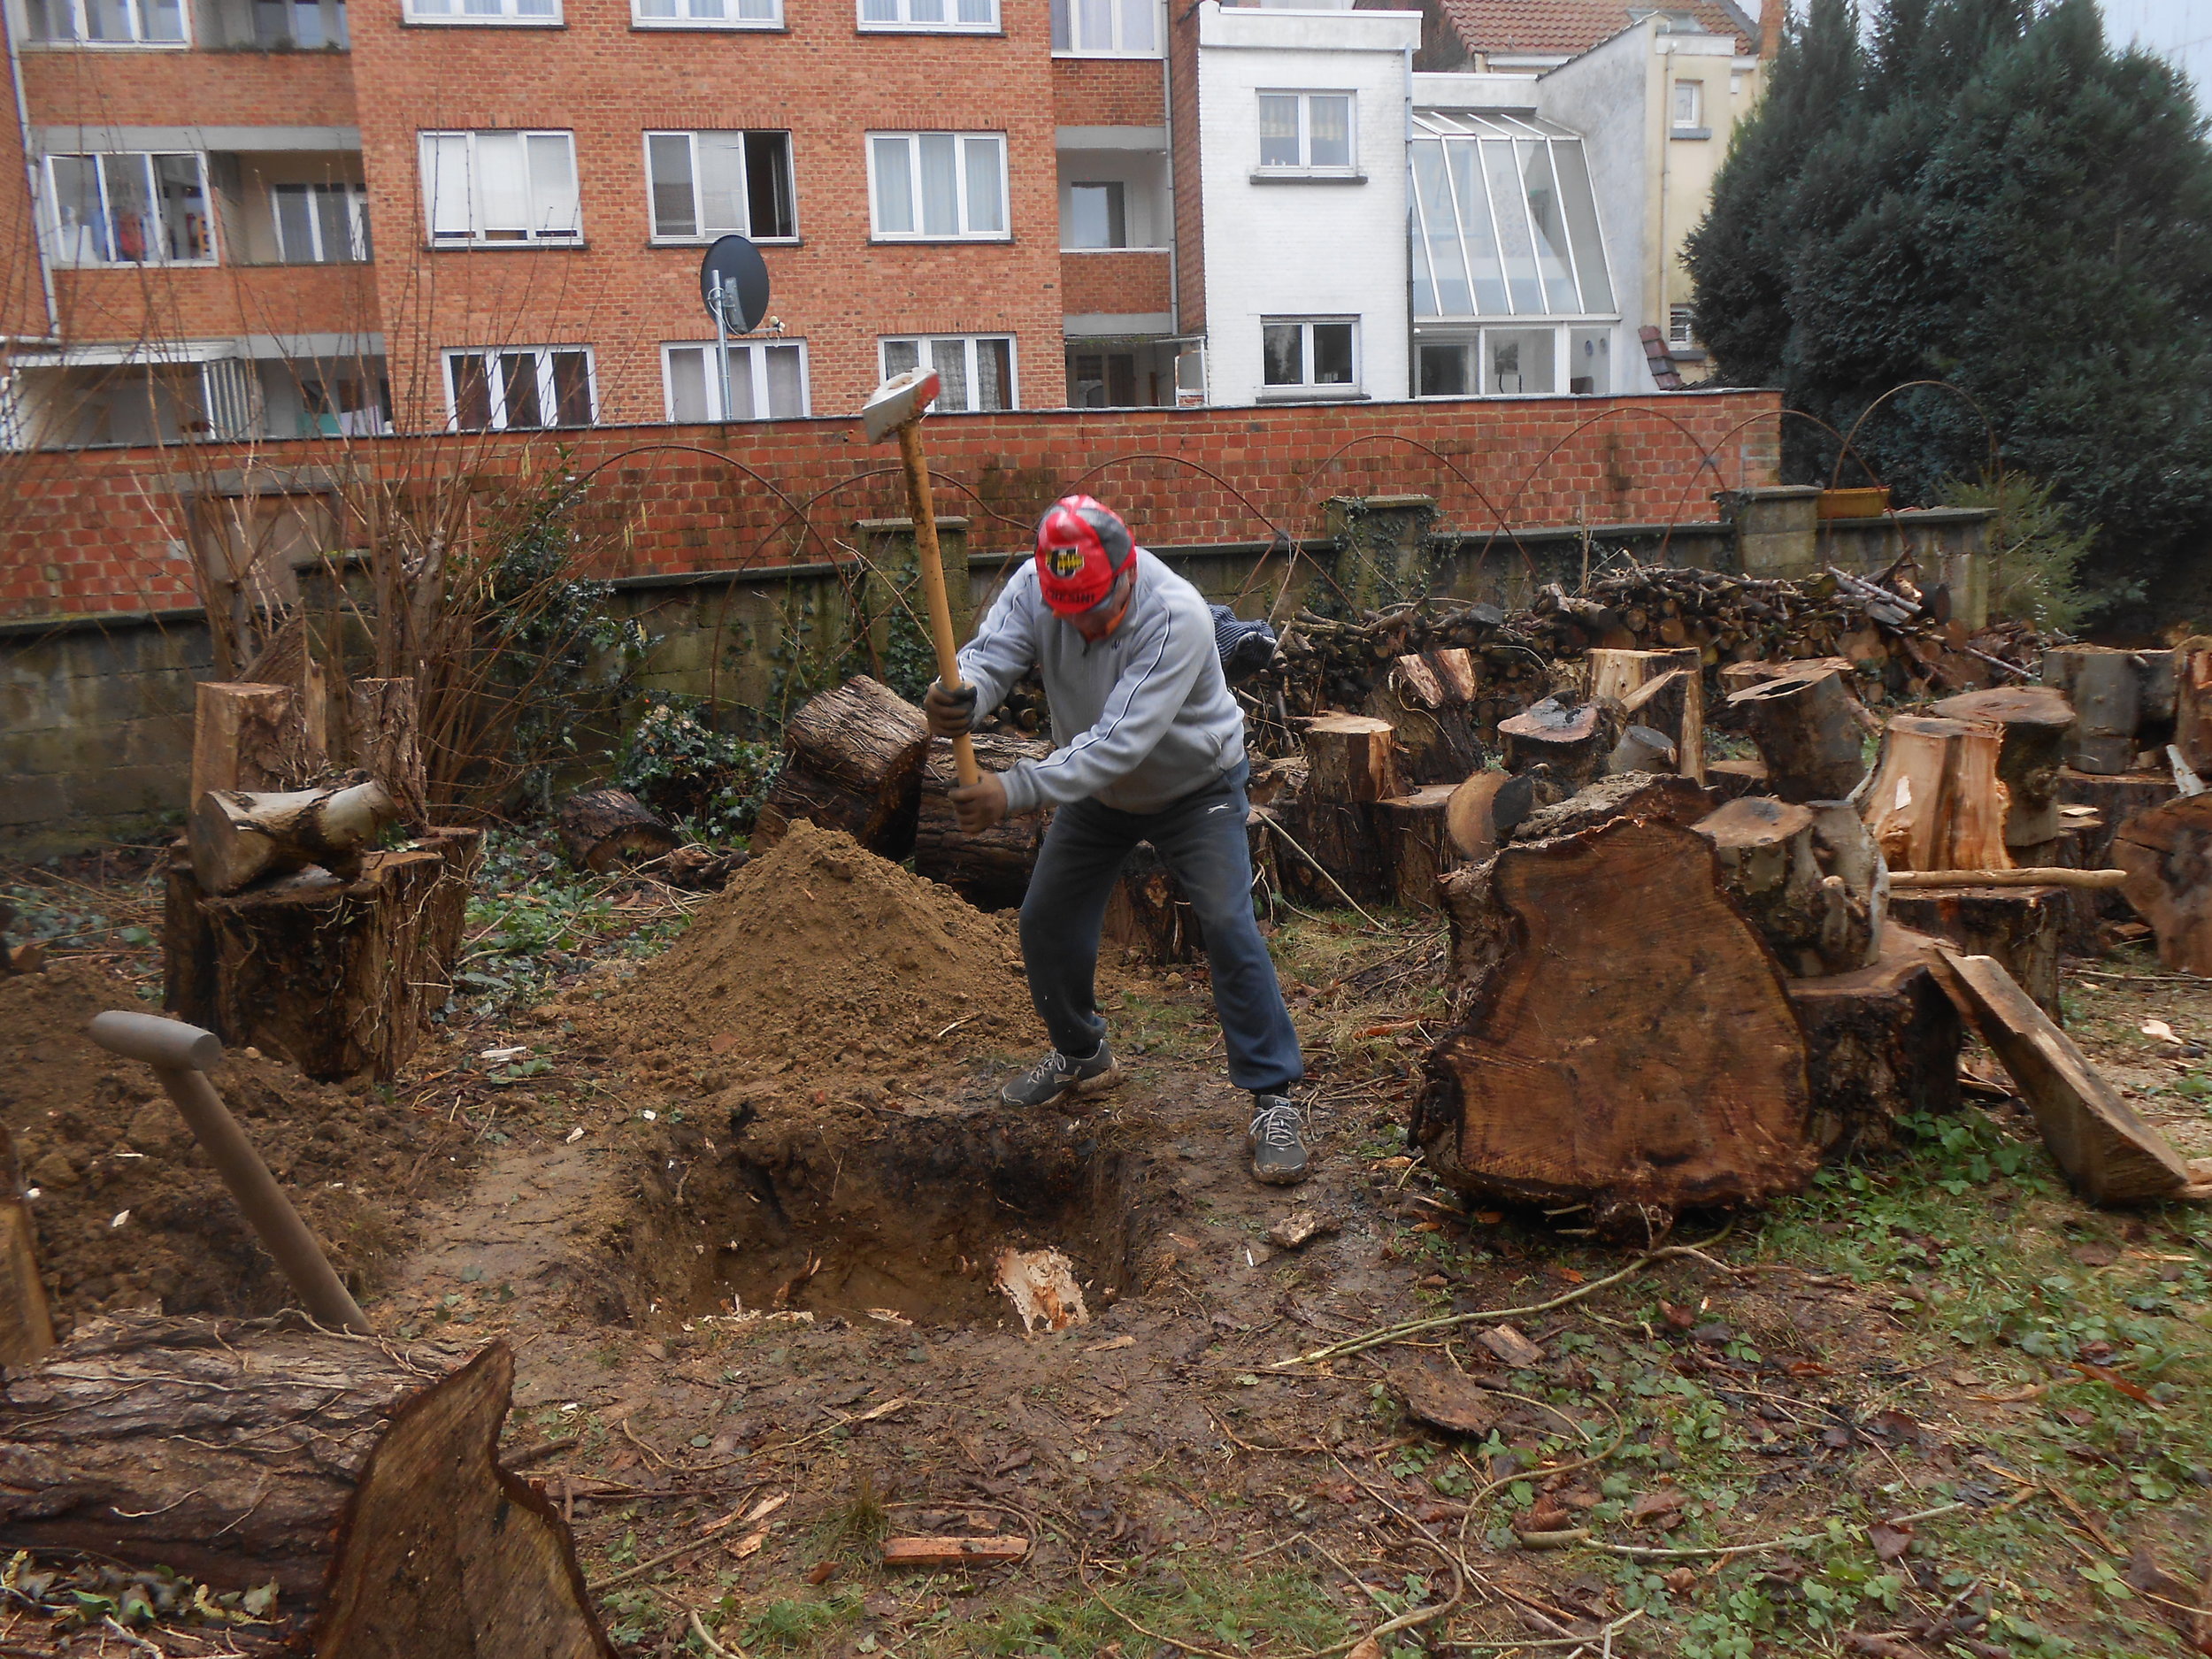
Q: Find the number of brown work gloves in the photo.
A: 2